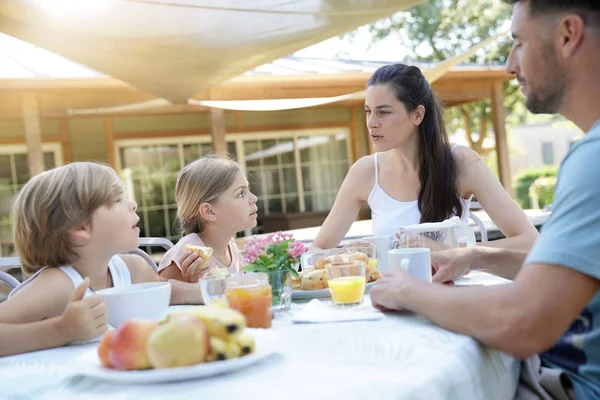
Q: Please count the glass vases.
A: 1